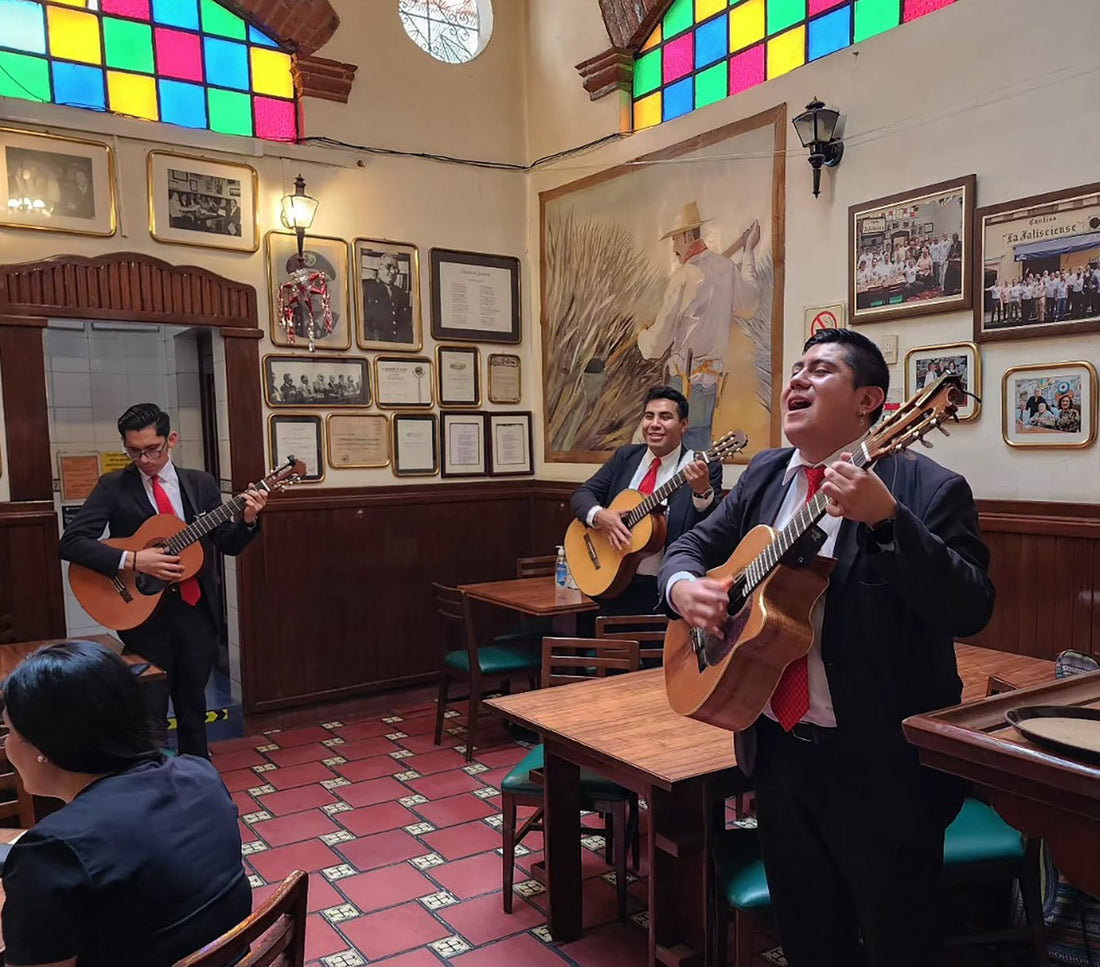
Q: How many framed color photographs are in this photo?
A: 4